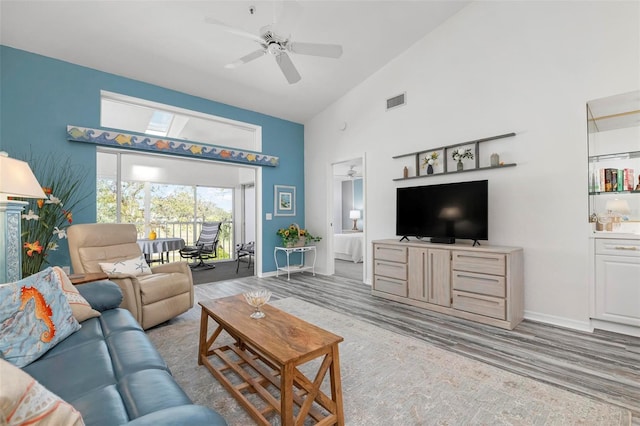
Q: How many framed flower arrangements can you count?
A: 2